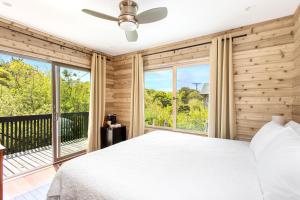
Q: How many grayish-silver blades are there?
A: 3